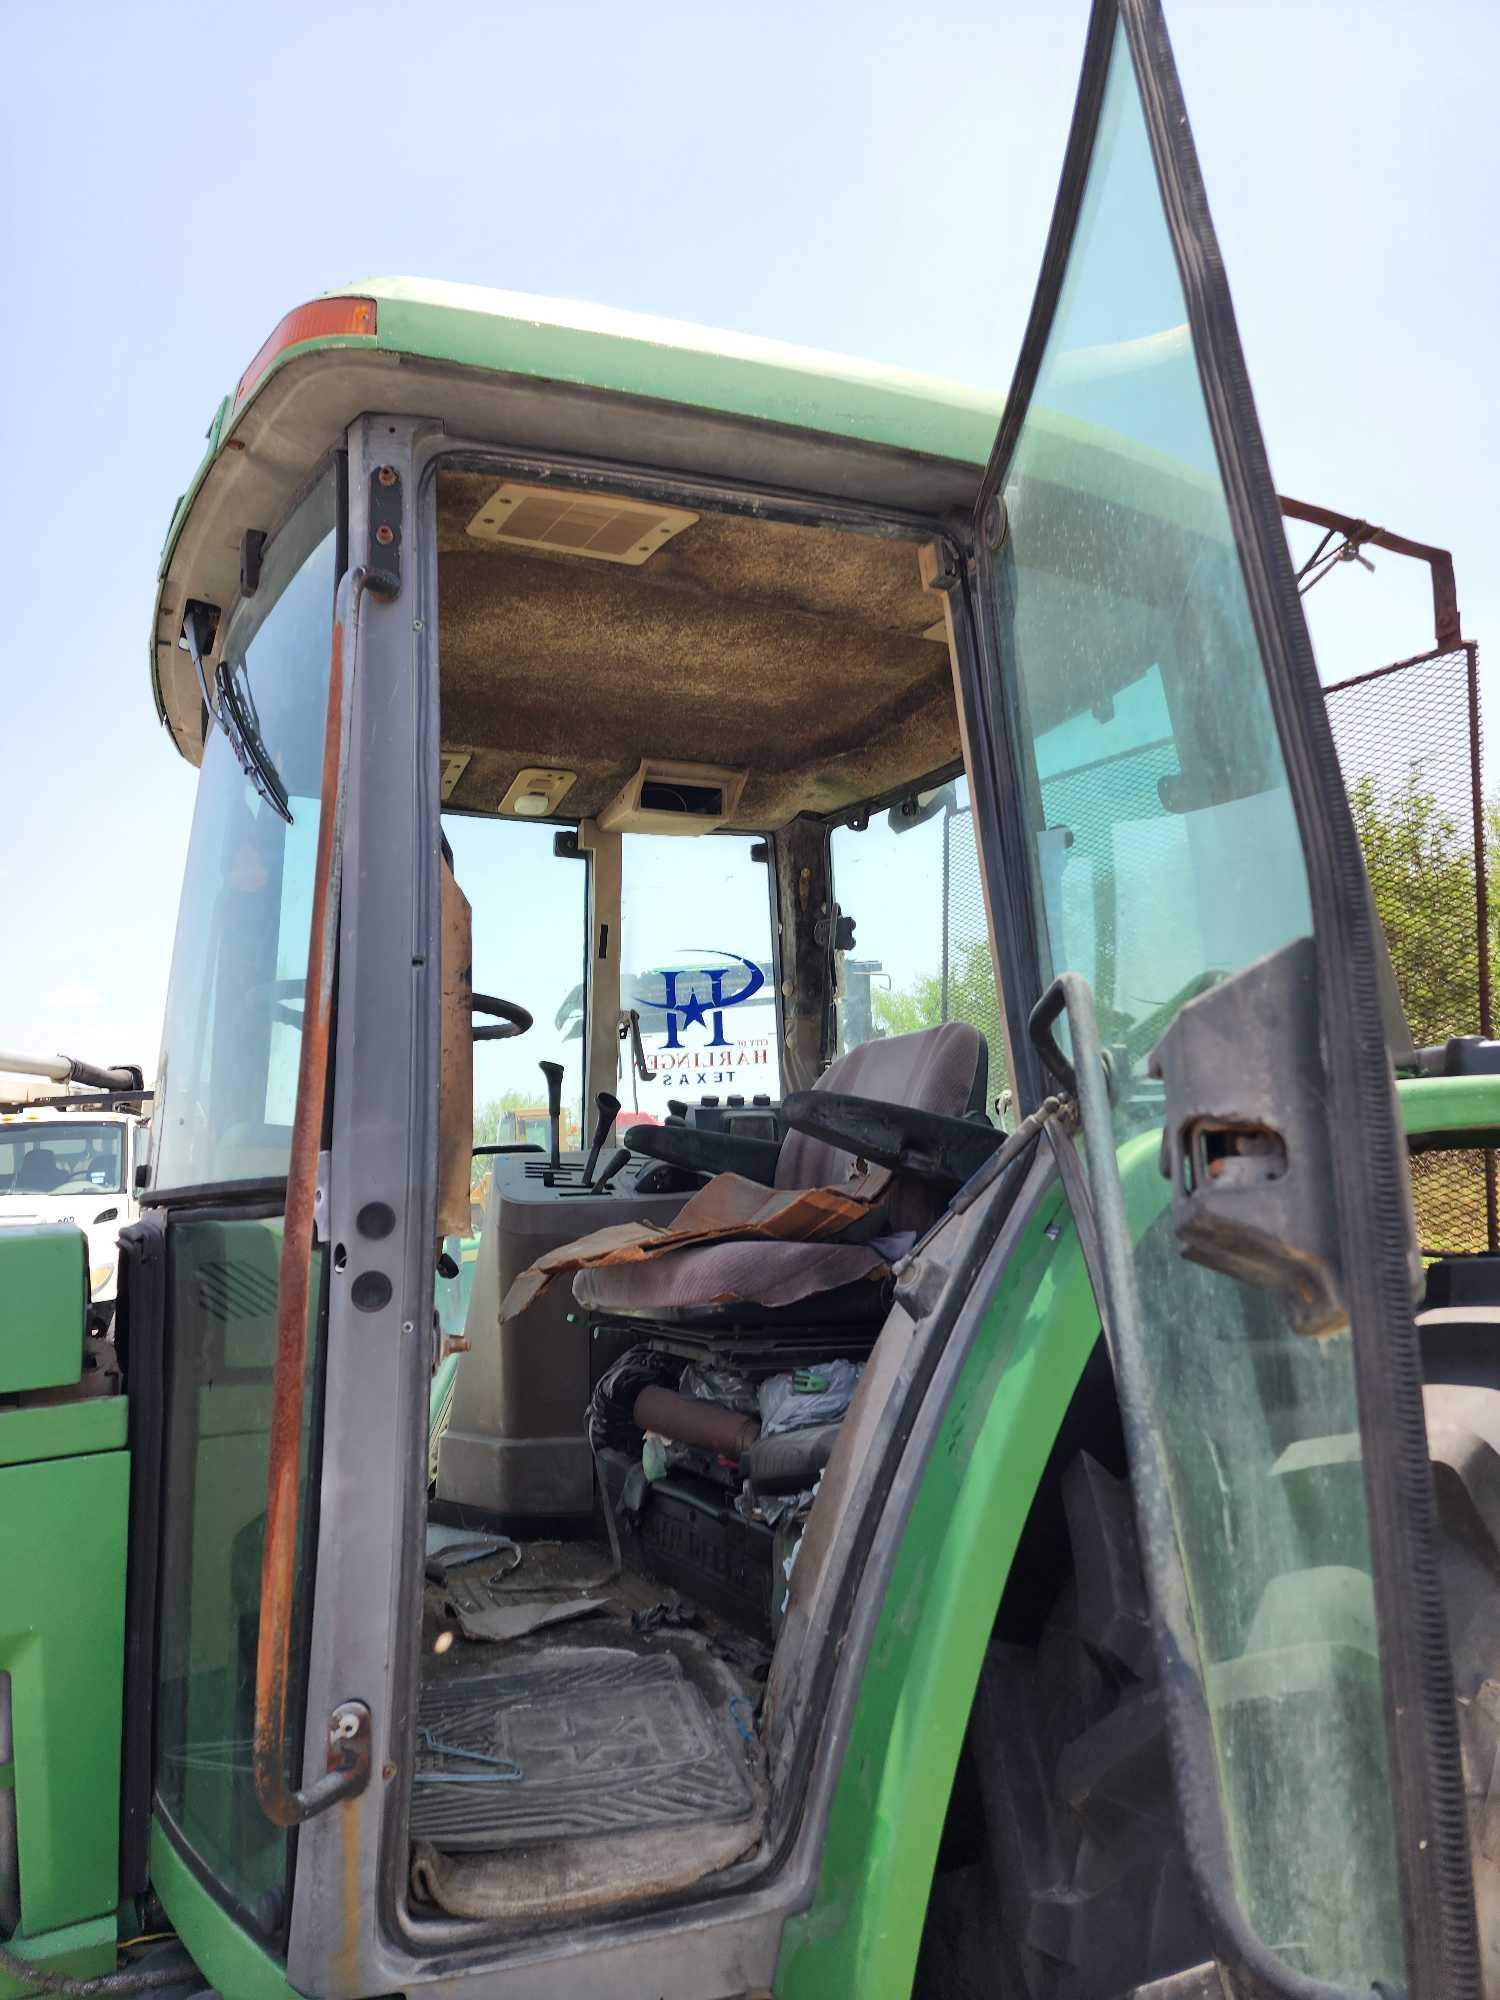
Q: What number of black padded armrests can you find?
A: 2